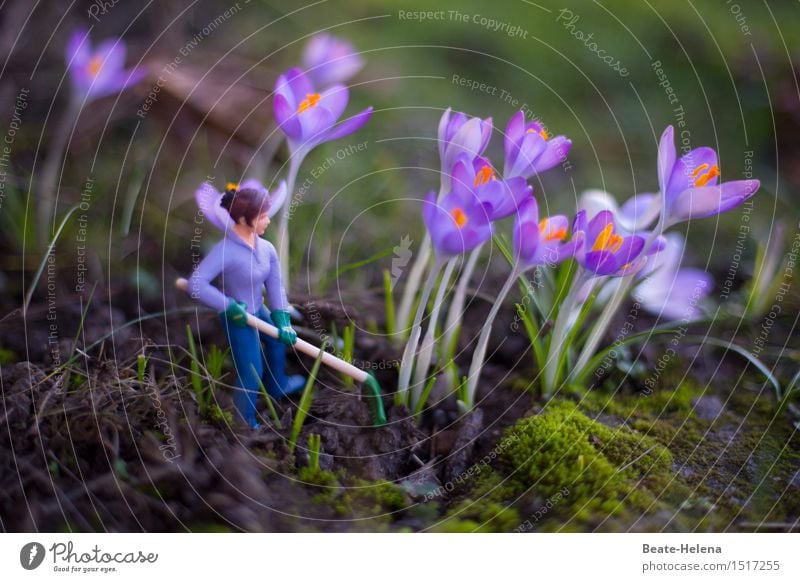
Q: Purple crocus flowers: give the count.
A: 13